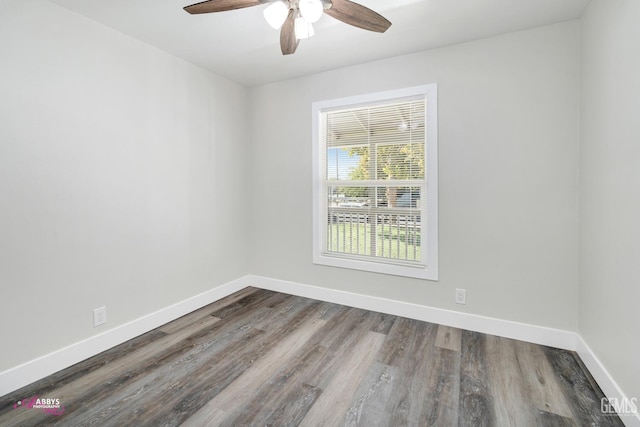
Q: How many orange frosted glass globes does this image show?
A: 0